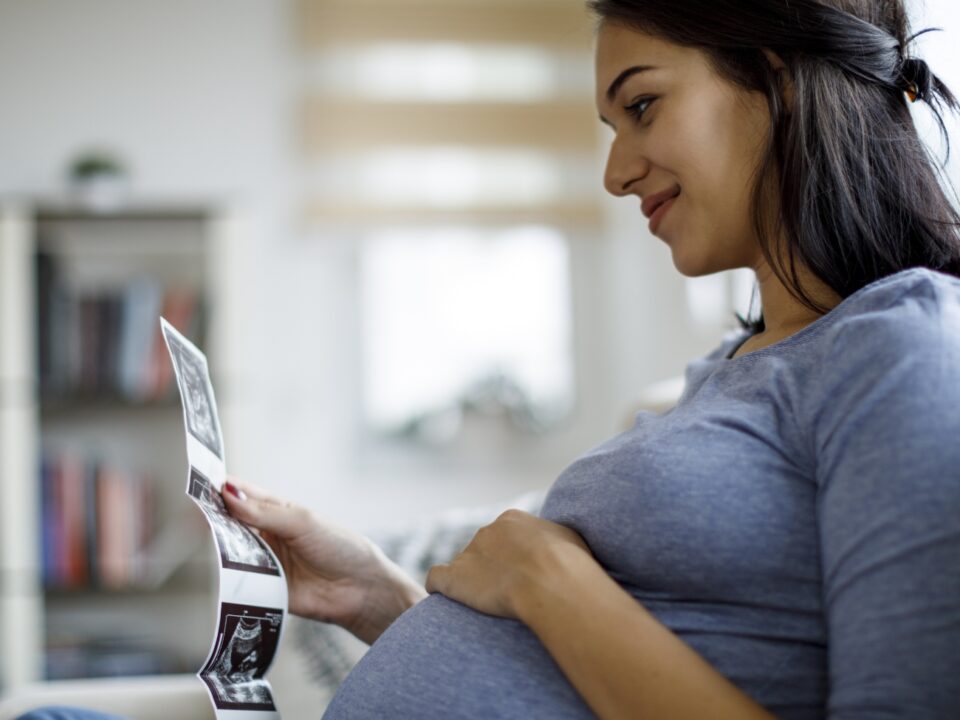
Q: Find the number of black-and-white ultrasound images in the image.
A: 3